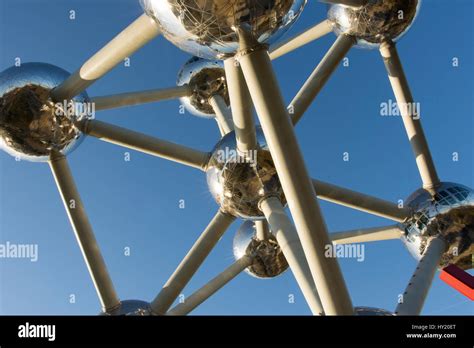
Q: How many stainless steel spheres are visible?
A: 9